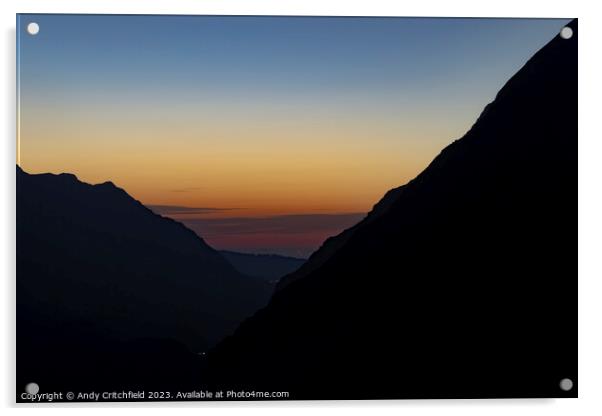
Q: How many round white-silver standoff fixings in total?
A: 4